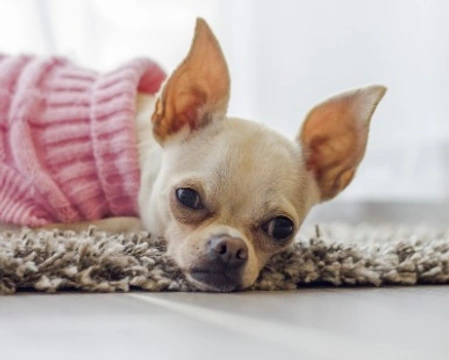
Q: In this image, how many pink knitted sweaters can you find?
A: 1